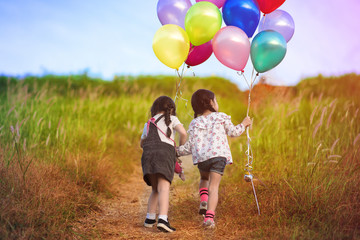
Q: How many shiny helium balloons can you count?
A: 10